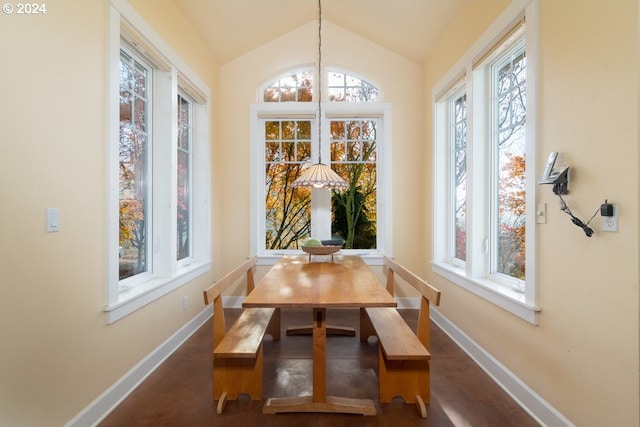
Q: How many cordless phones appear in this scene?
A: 1